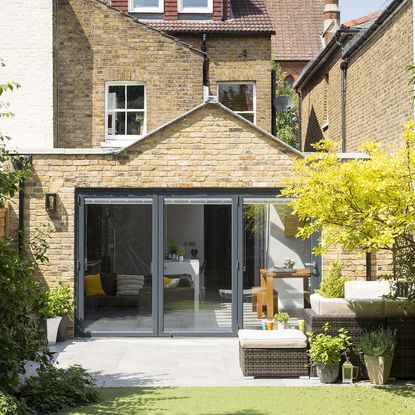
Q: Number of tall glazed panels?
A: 3